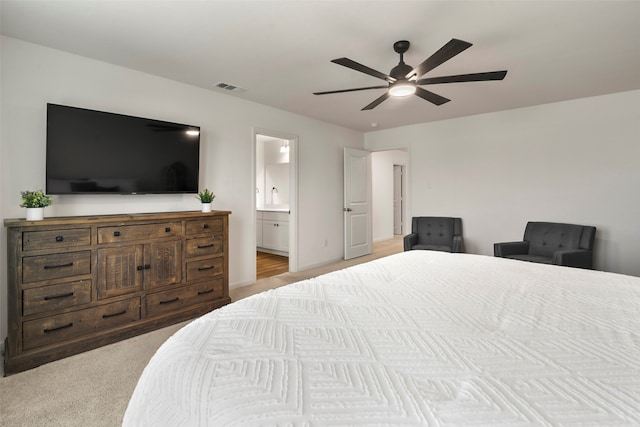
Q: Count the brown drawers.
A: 9